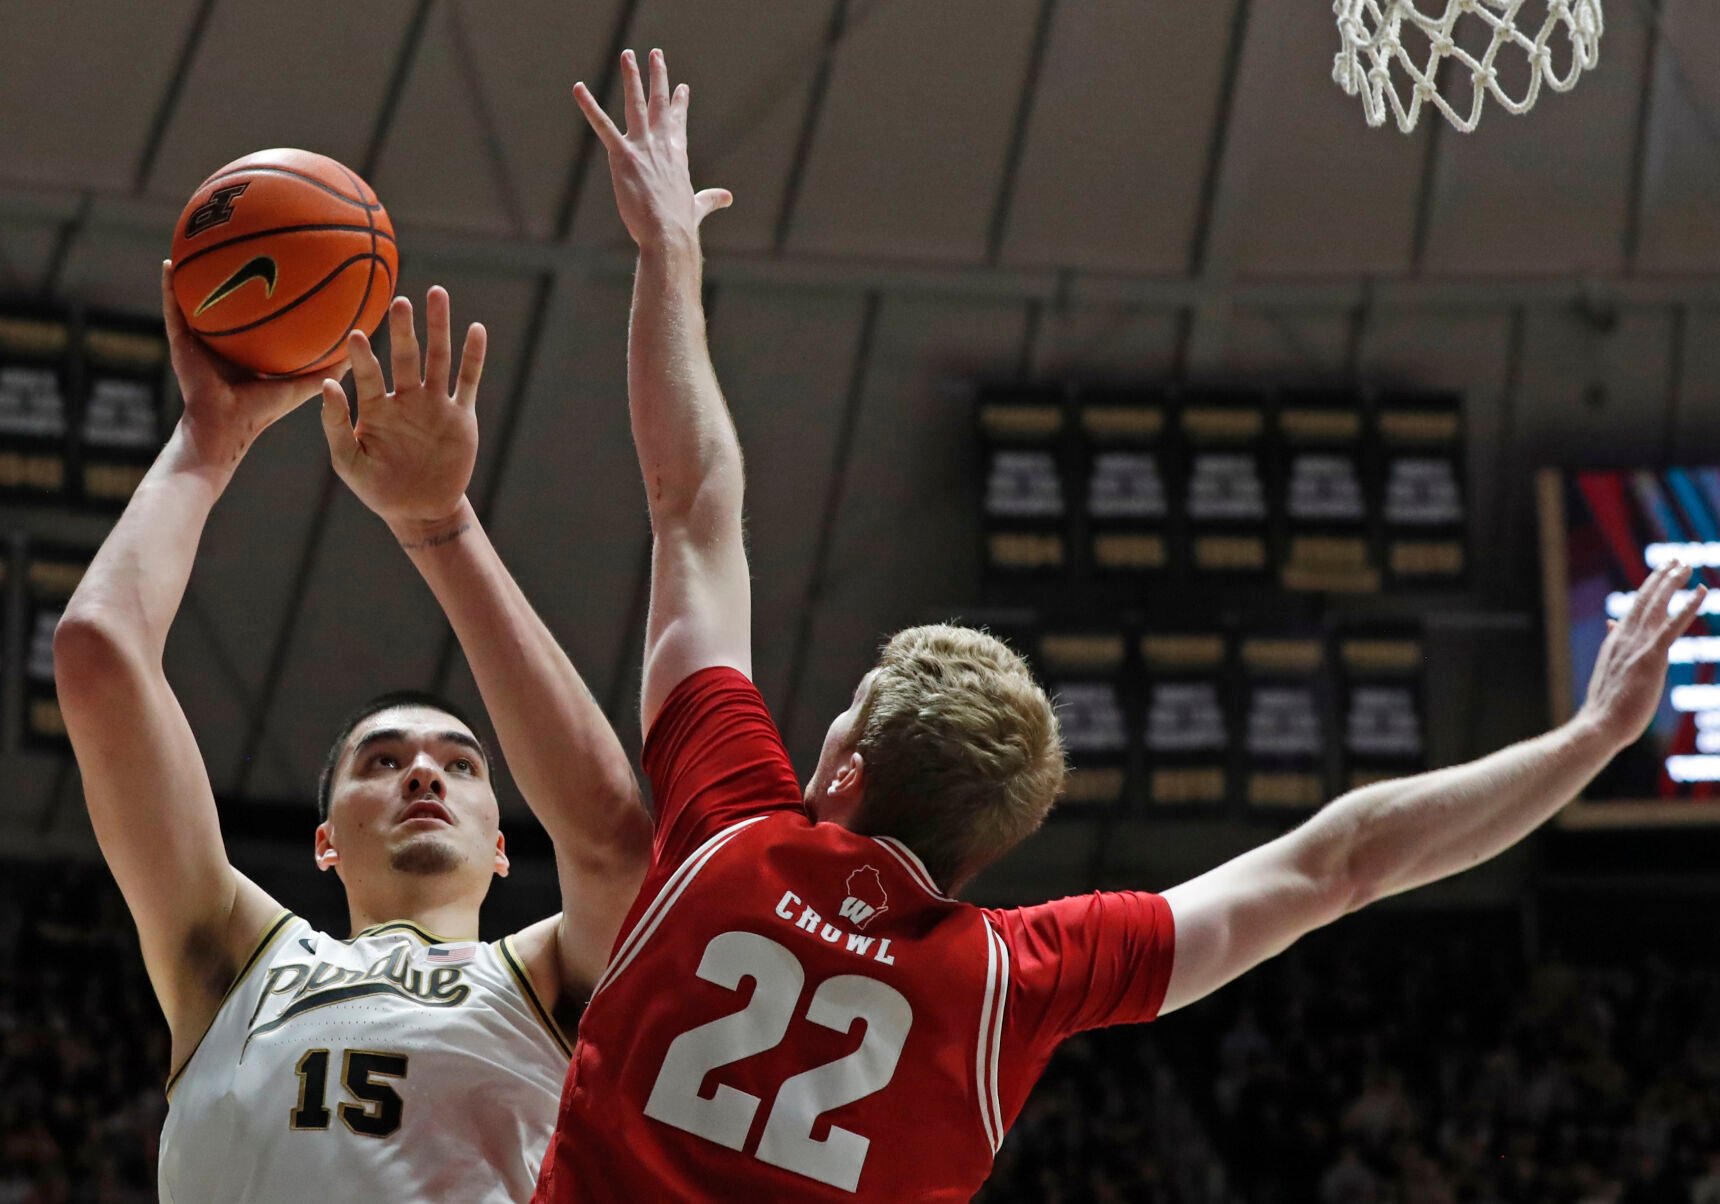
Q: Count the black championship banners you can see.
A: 12